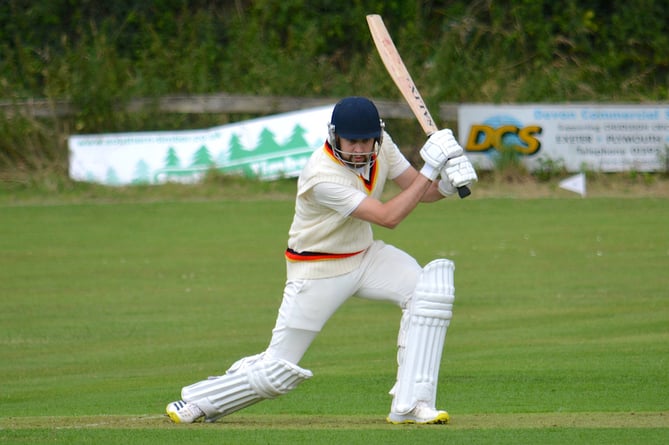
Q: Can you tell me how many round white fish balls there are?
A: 0